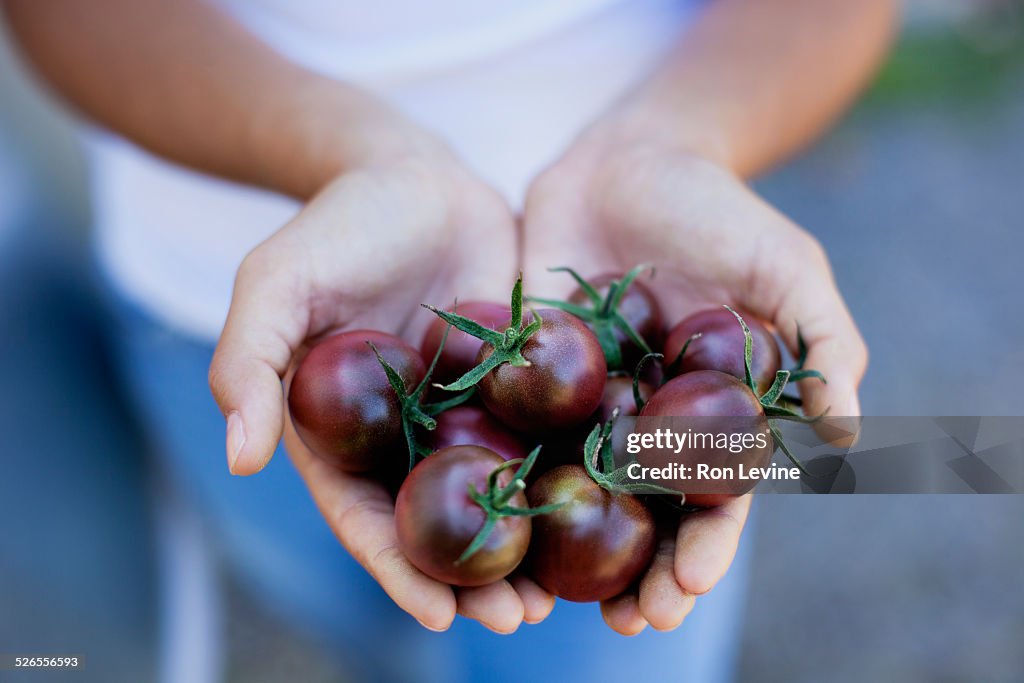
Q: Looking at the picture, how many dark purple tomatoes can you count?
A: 10